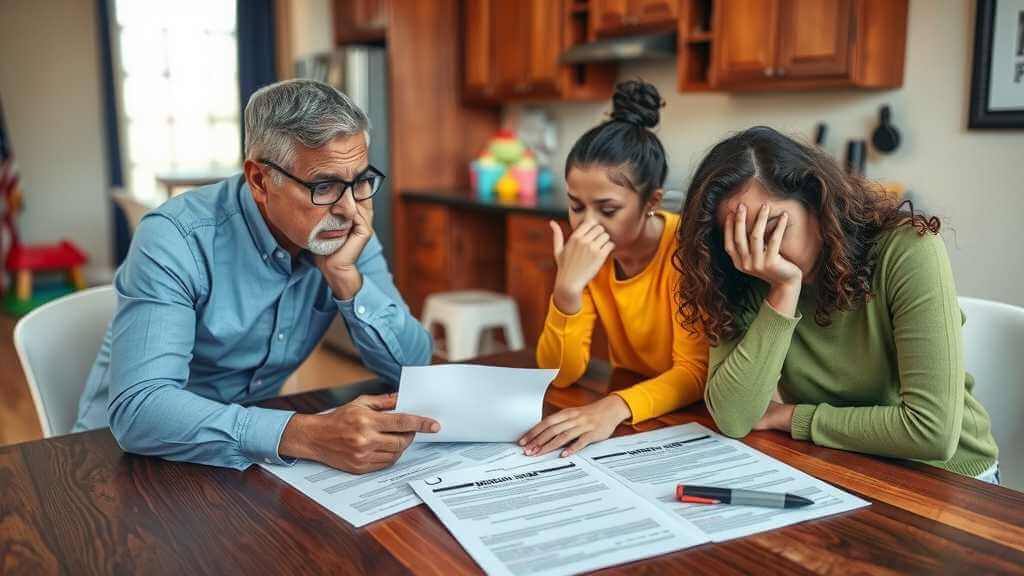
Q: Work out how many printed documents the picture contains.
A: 3